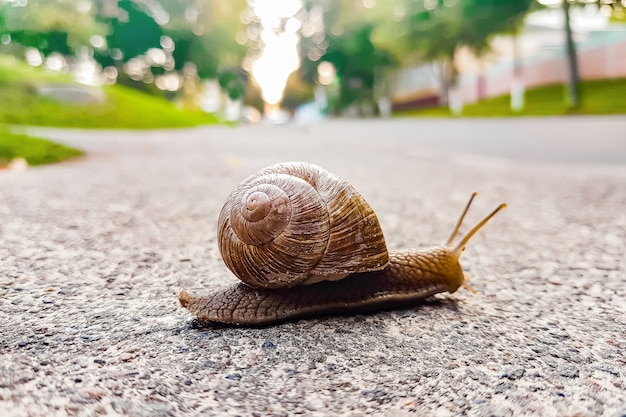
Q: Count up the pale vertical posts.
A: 3